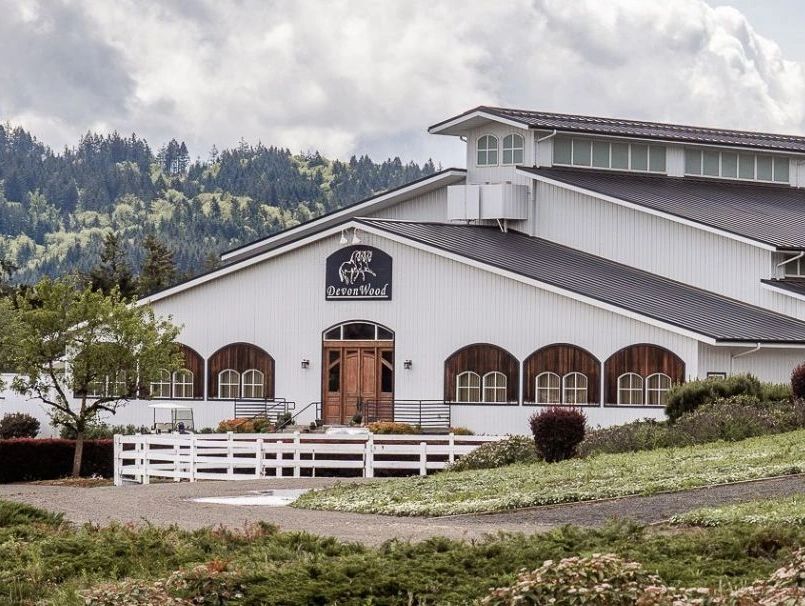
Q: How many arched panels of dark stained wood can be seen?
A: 6